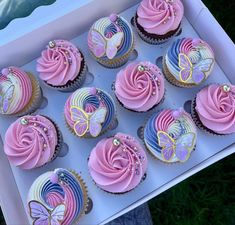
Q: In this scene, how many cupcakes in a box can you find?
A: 12